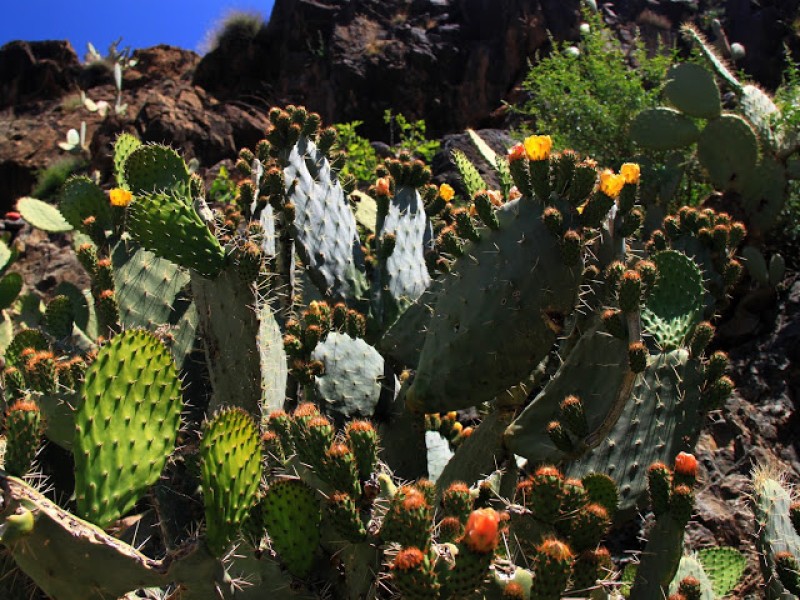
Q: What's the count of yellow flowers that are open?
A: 5